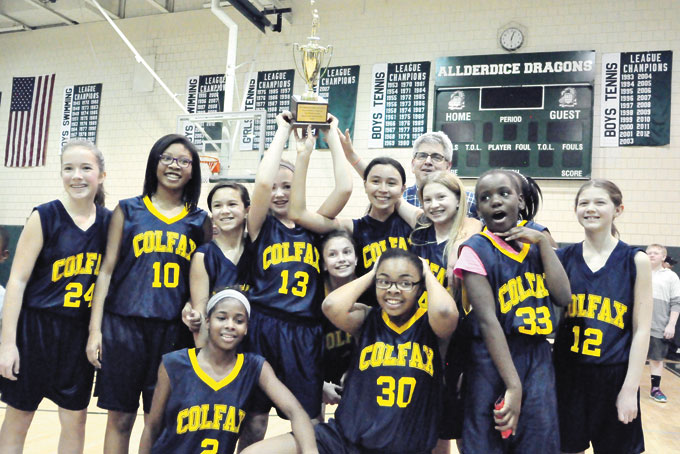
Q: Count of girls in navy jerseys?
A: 11